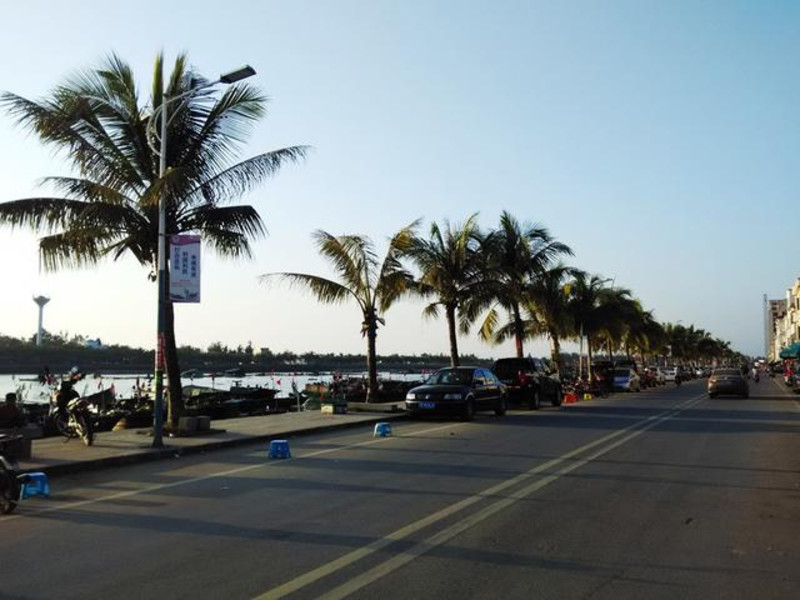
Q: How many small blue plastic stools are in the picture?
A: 3